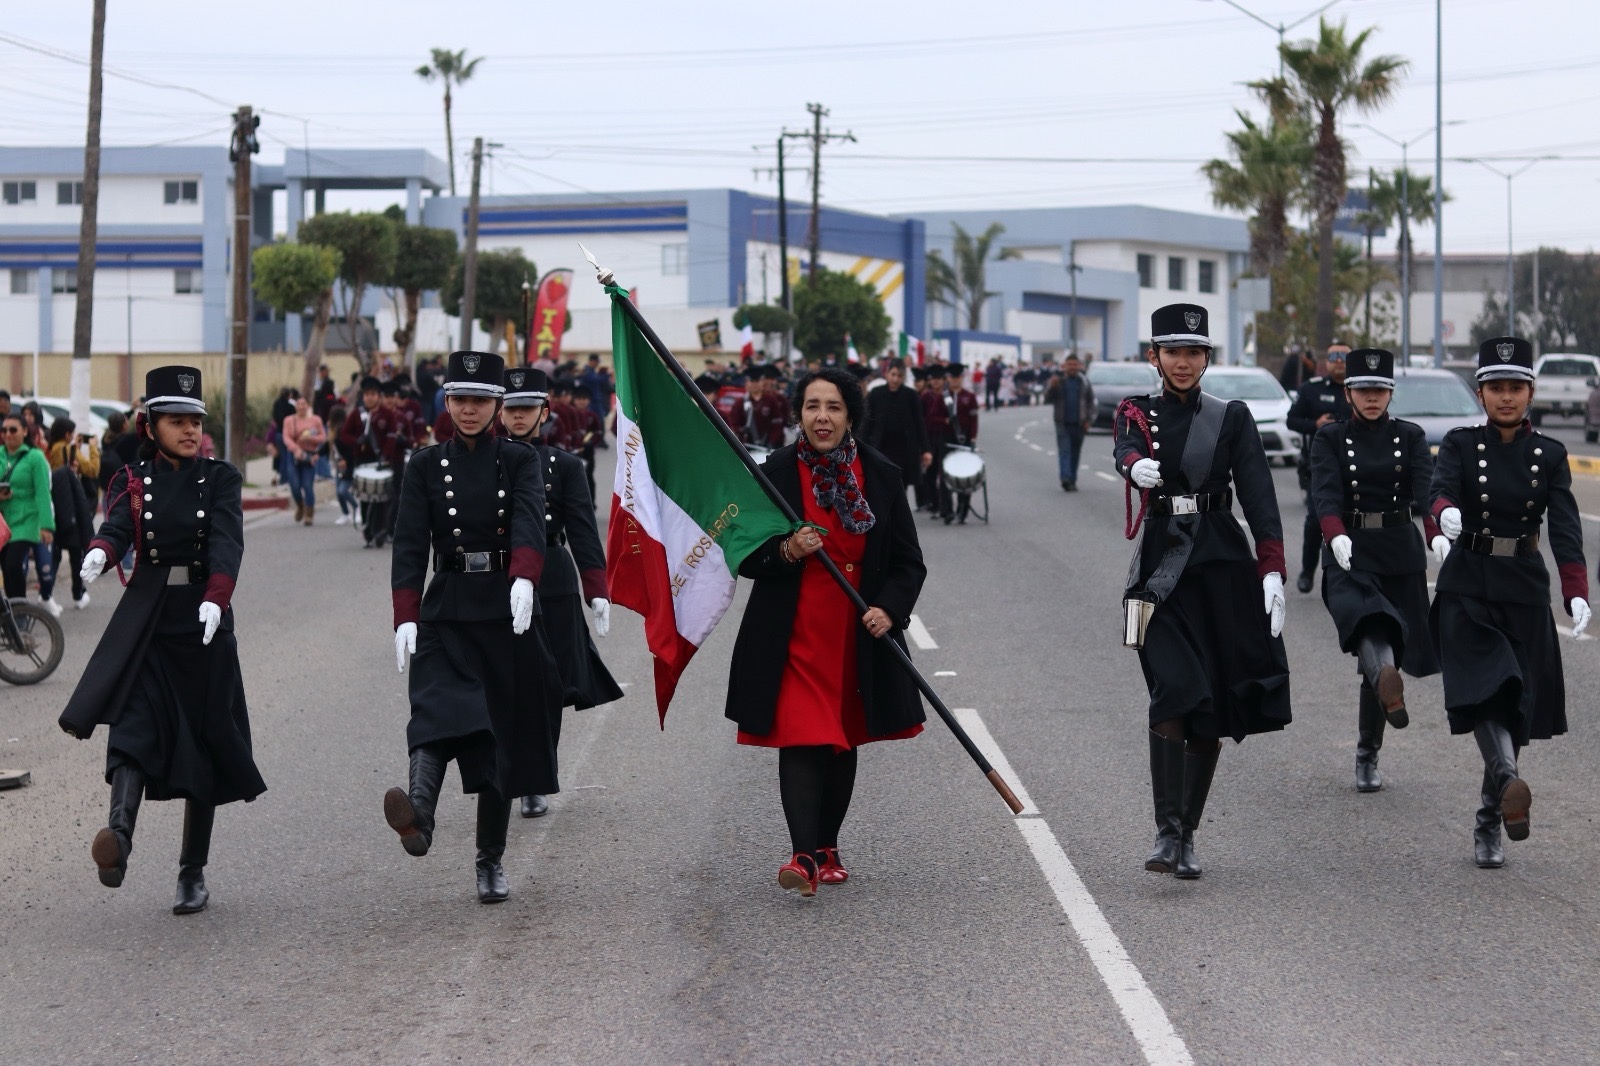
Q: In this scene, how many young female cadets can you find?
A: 6